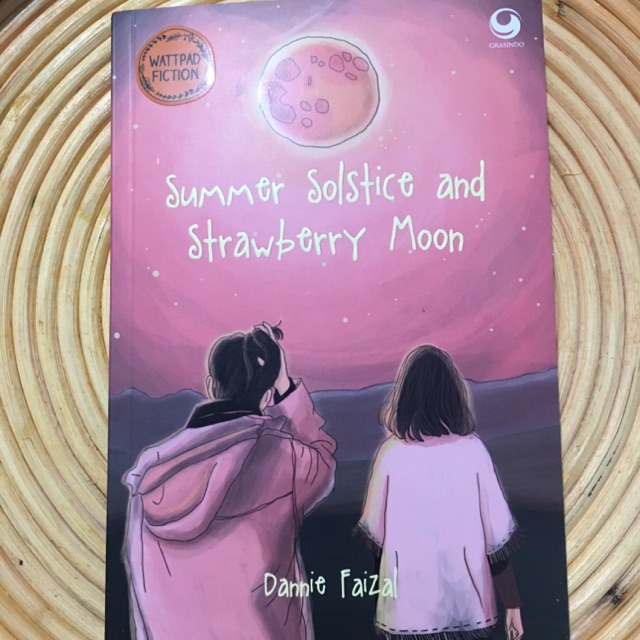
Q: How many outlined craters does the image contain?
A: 12